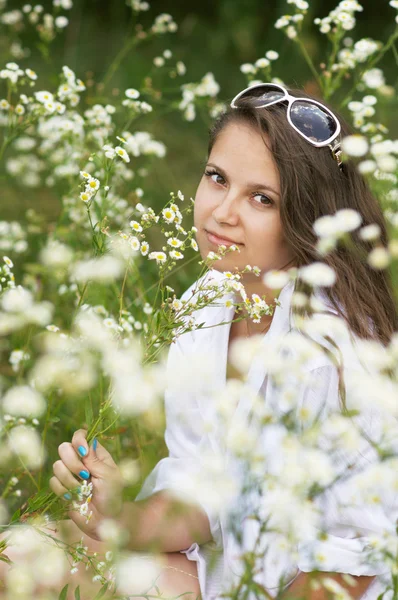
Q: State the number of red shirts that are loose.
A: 0